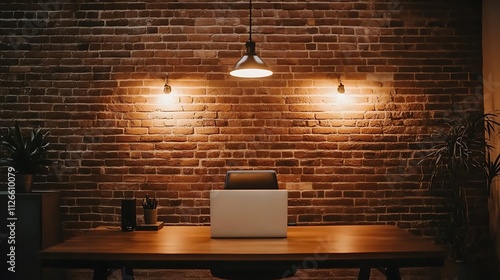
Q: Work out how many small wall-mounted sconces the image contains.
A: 2